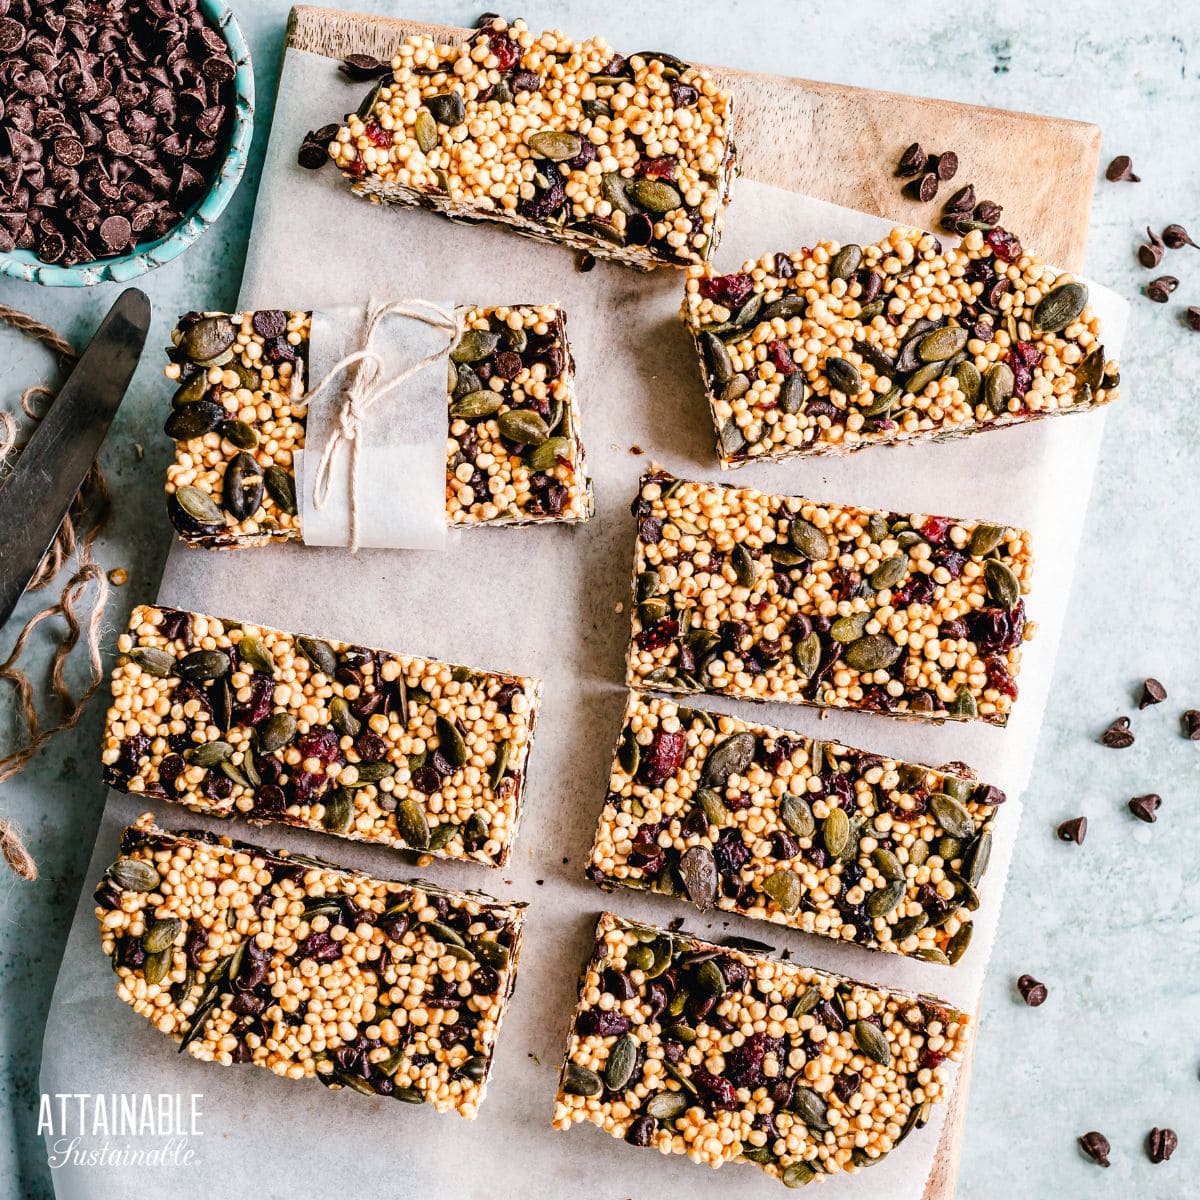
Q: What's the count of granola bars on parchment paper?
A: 8